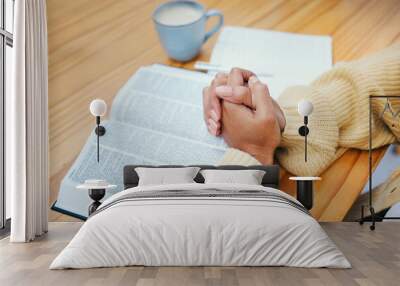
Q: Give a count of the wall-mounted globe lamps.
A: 2